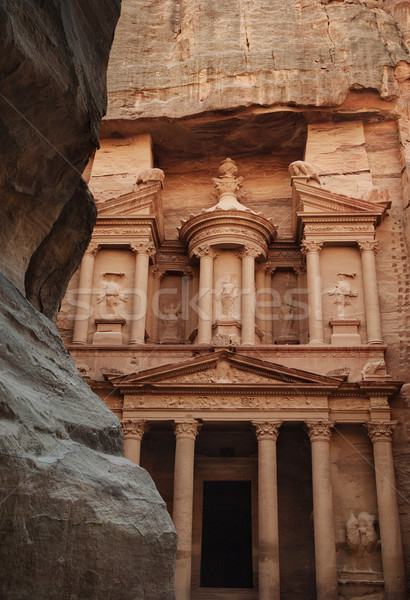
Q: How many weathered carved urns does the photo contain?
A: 1